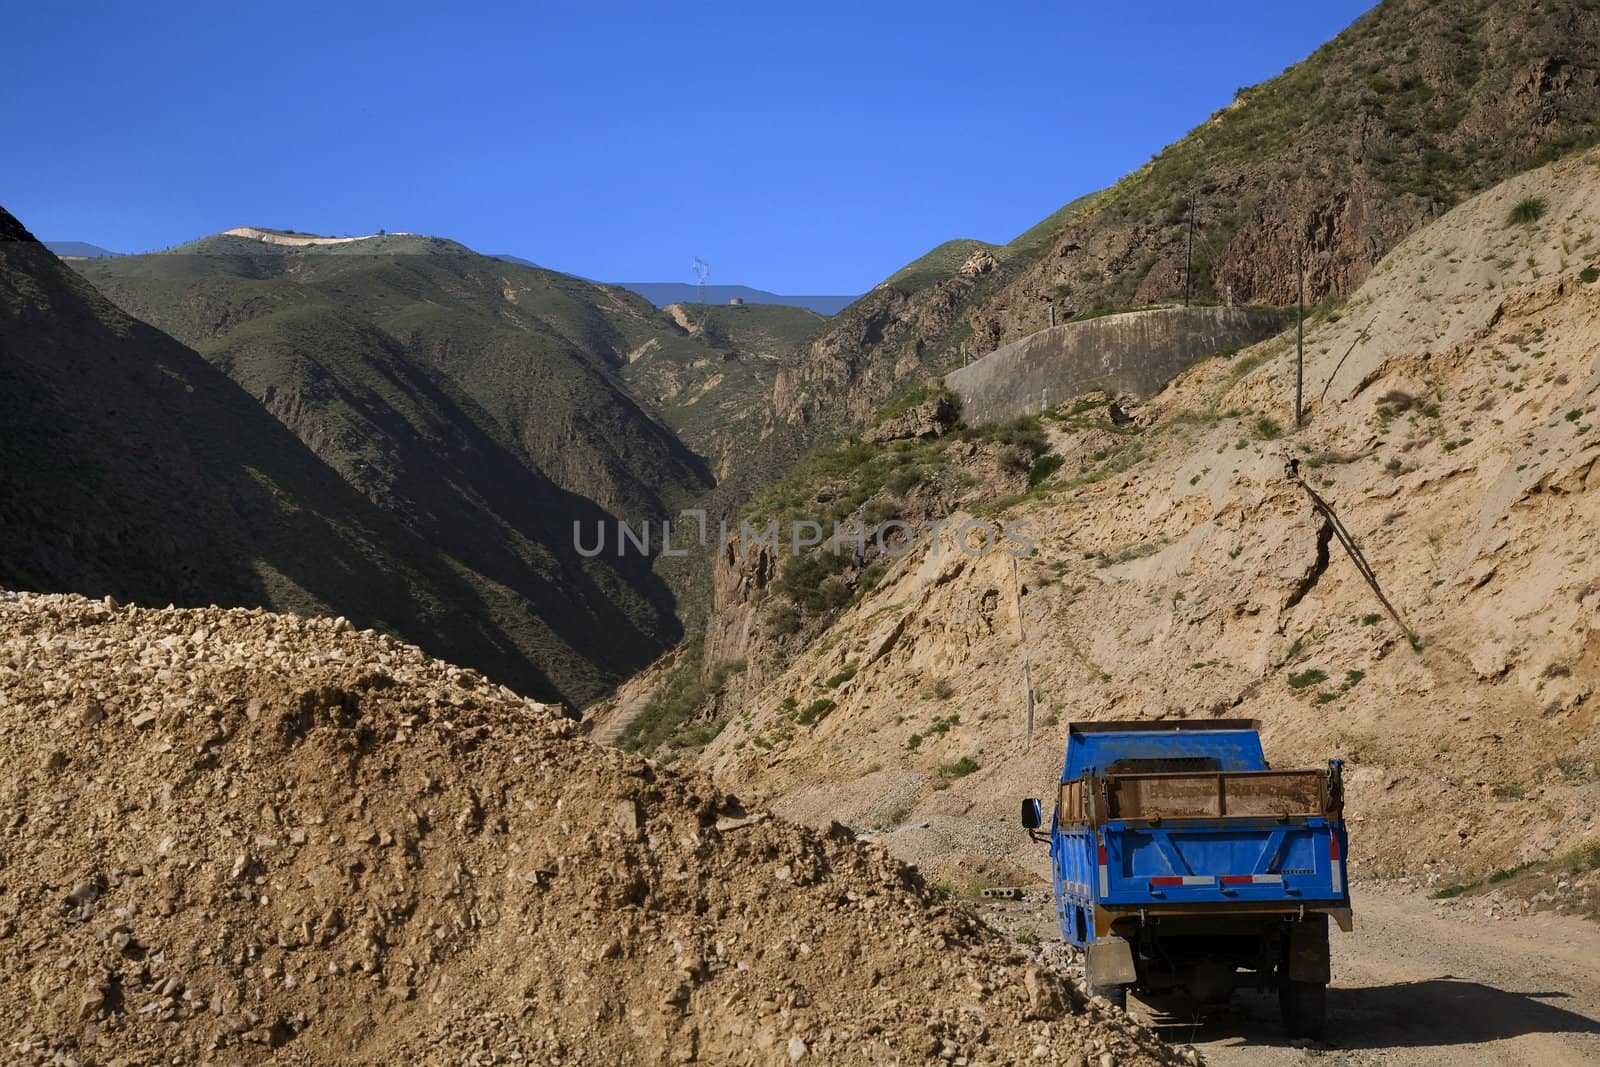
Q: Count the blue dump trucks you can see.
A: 1